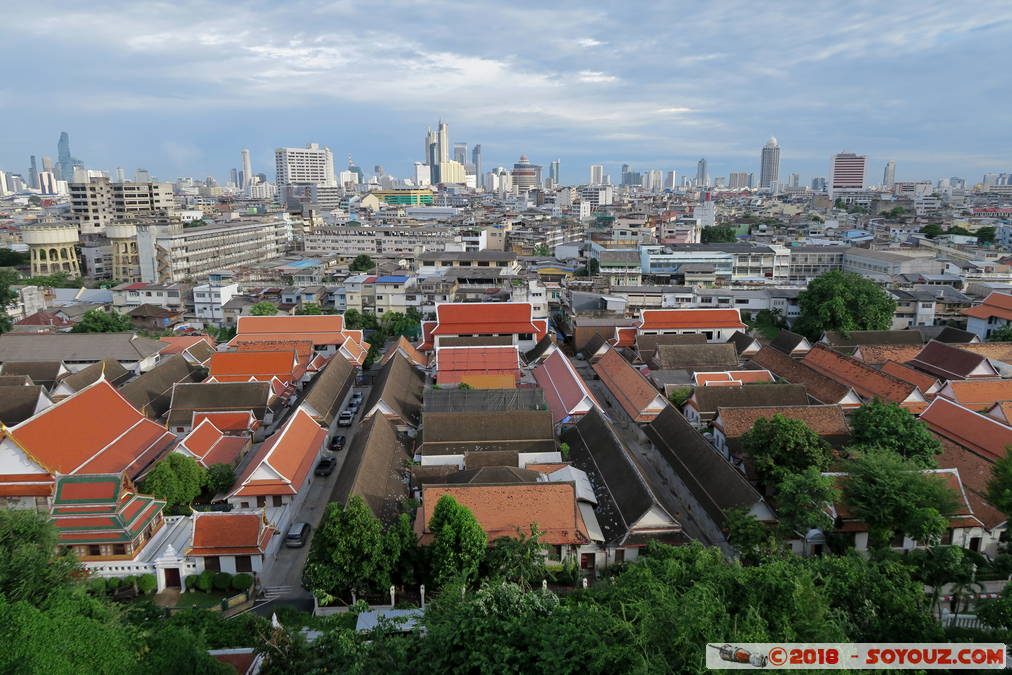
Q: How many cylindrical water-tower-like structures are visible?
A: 2